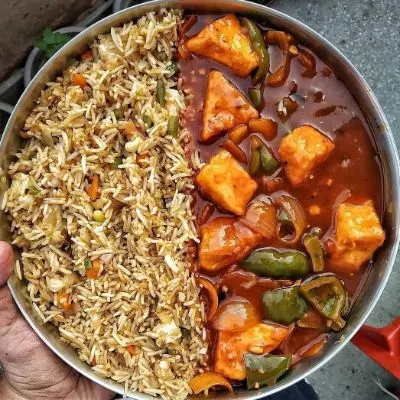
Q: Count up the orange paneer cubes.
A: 7